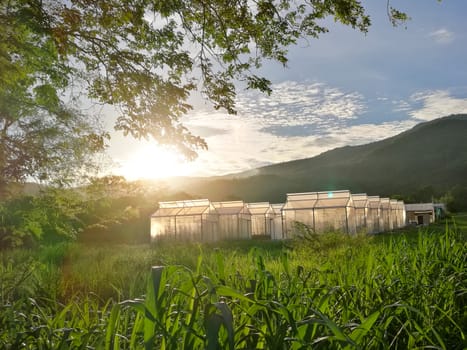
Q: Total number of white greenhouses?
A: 10